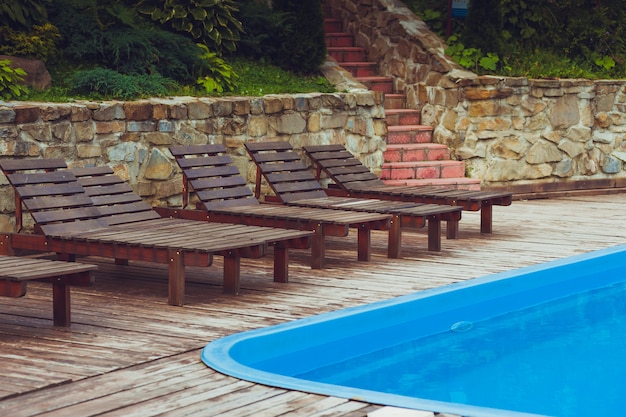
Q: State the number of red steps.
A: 11